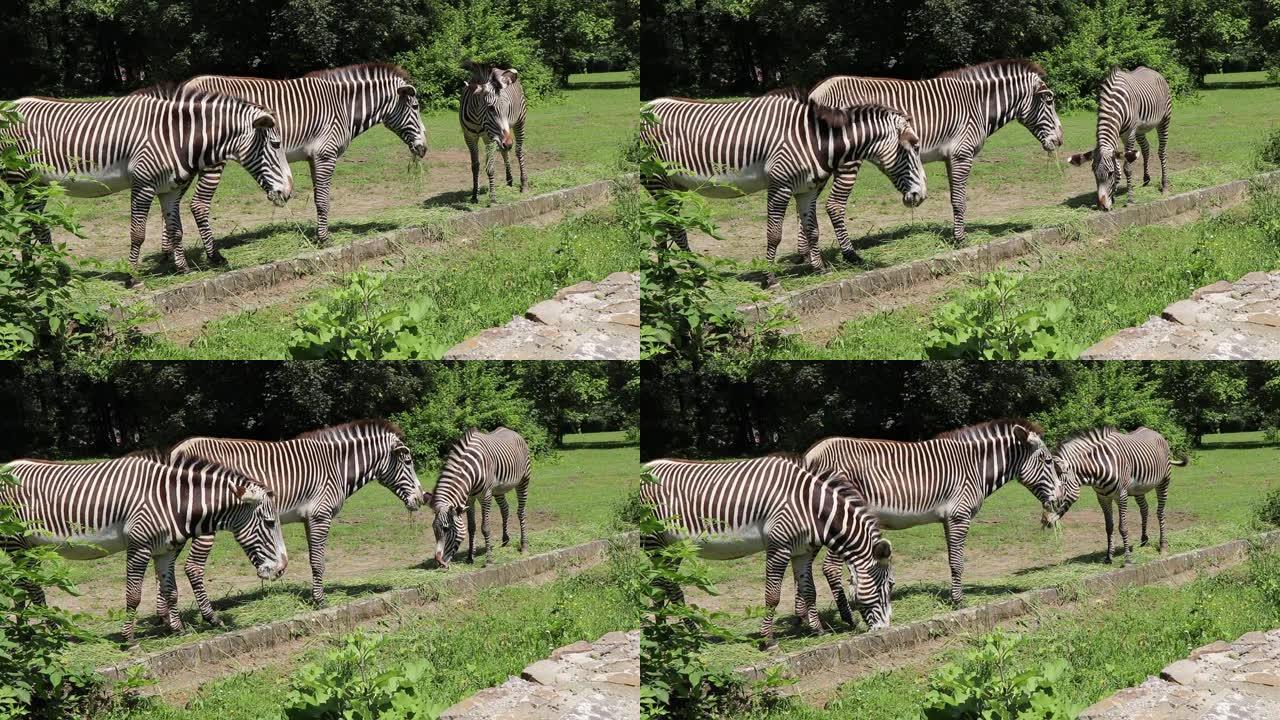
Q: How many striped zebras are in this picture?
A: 12